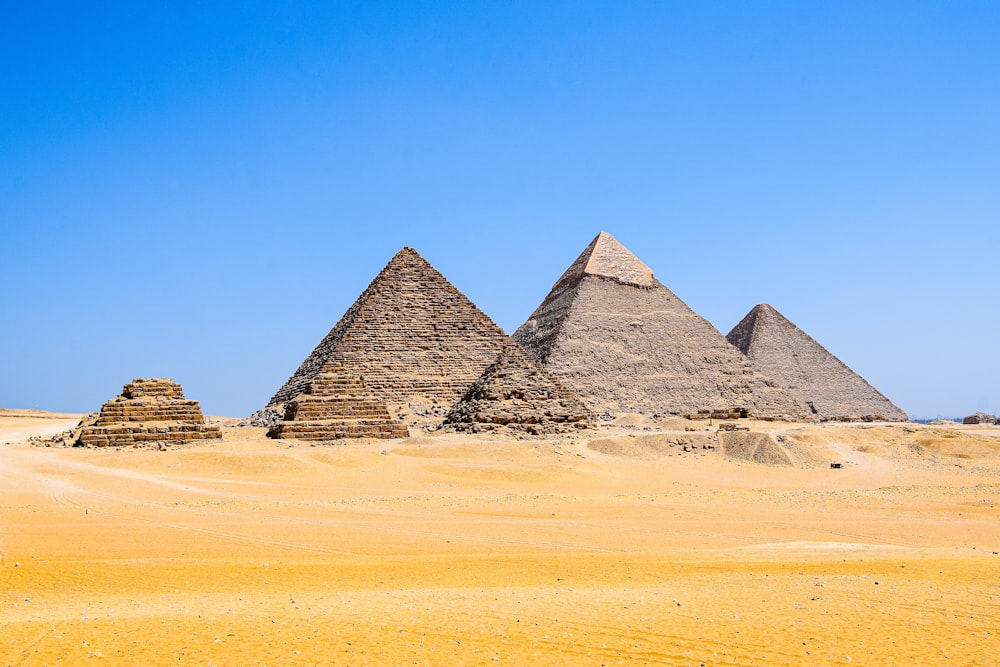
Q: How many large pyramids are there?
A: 3